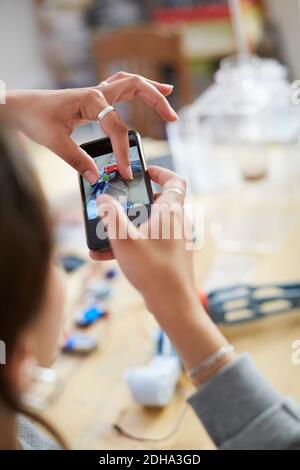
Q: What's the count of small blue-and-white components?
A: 2